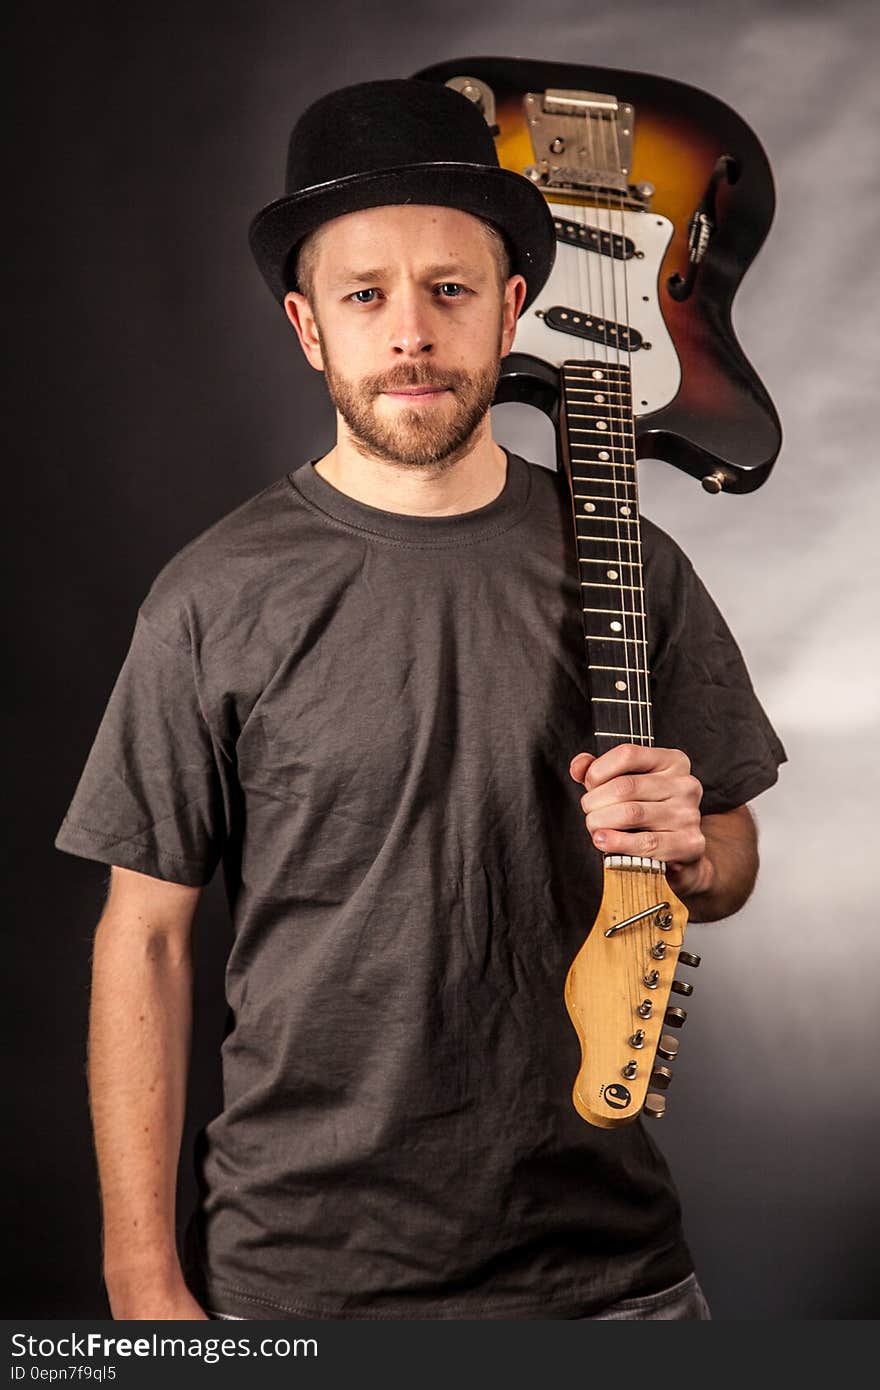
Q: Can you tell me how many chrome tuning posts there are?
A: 6